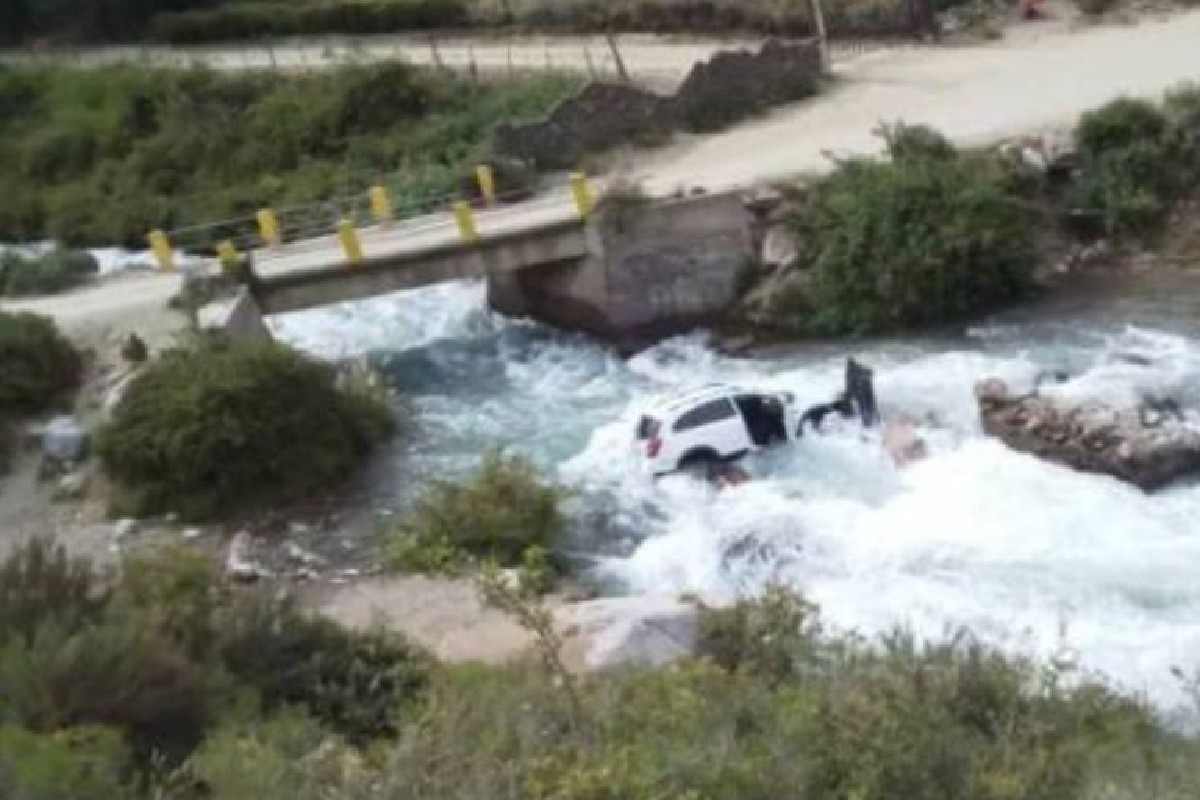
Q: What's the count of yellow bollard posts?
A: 8